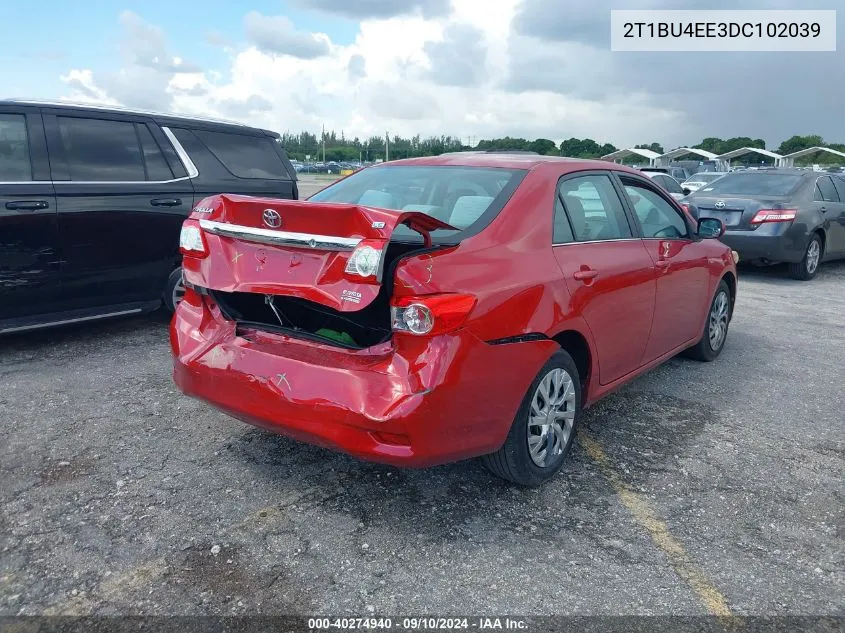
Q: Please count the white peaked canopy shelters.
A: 4